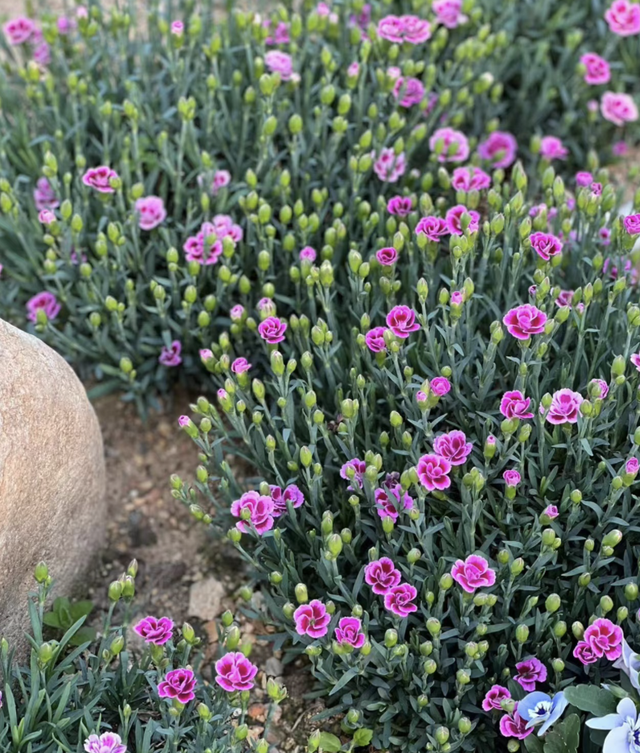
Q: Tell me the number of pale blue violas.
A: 3